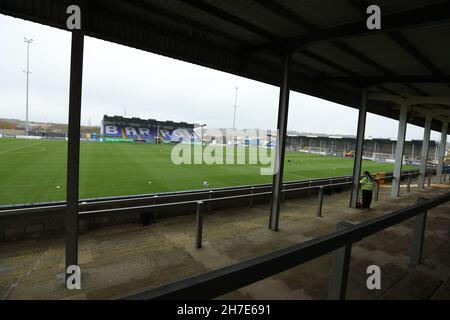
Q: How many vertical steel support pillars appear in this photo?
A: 6